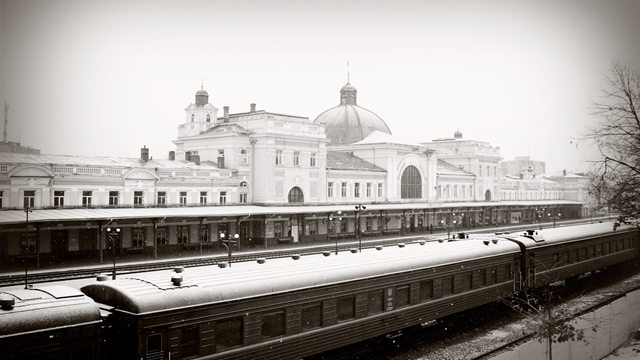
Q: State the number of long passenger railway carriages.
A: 3